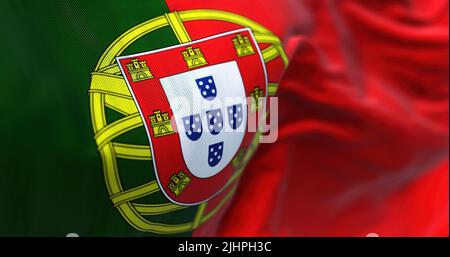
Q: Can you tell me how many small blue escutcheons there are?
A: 5